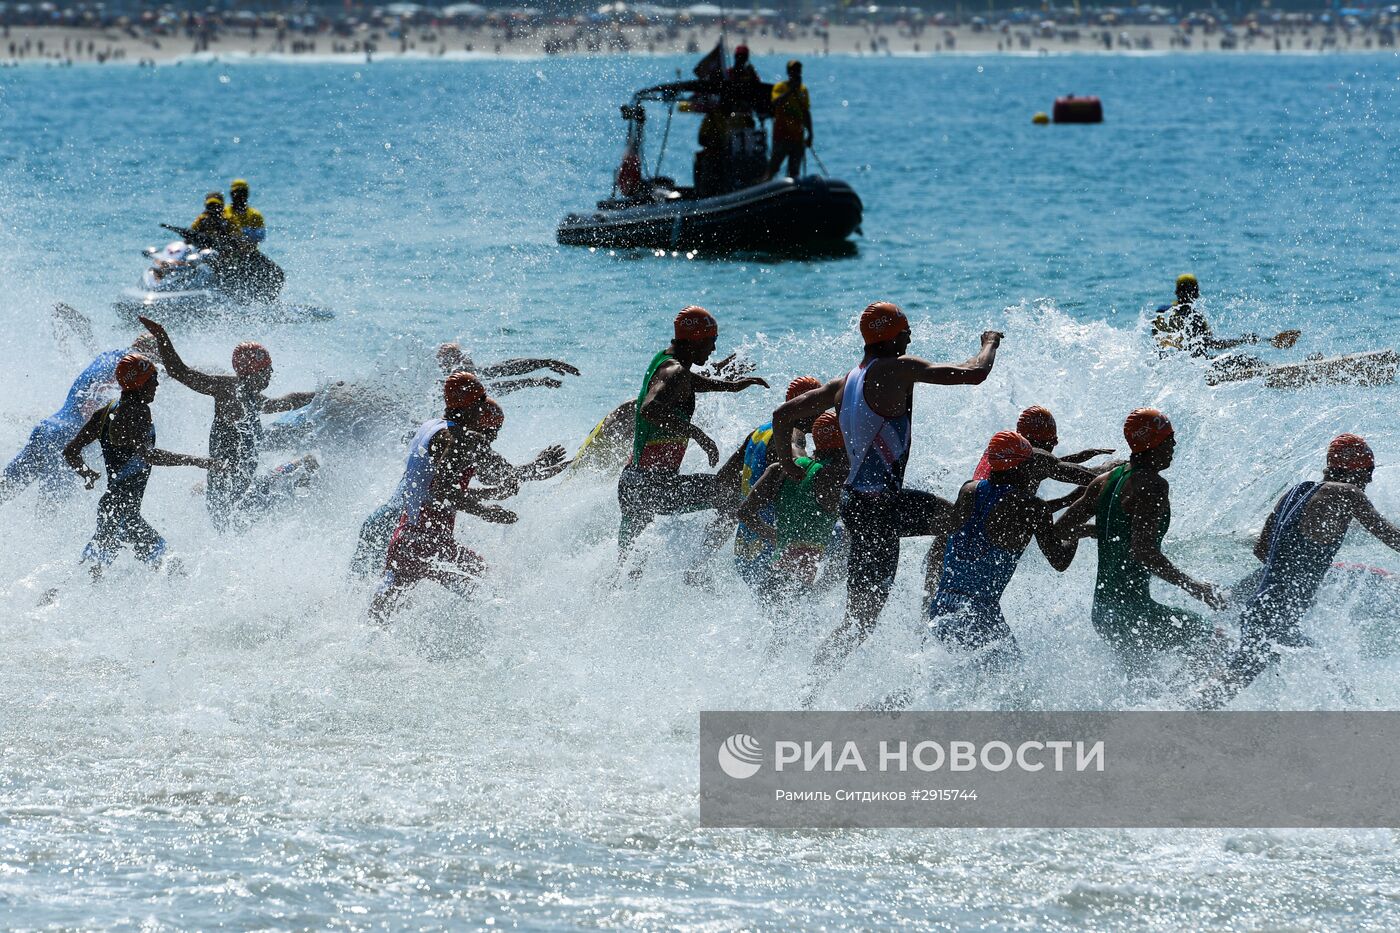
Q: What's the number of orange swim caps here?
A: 12